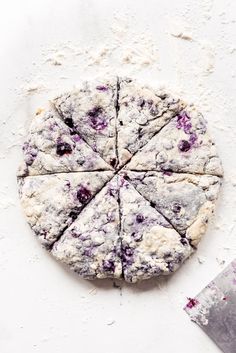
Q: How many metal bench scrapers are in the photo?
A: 1